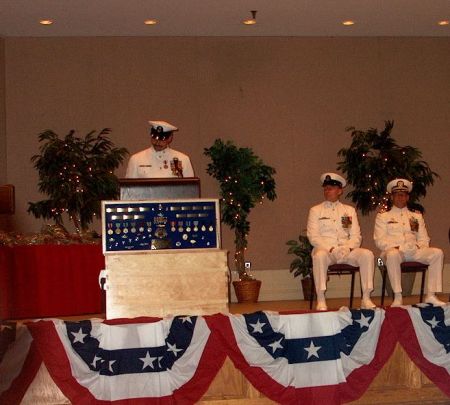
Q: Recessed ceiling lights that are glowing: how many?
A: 5